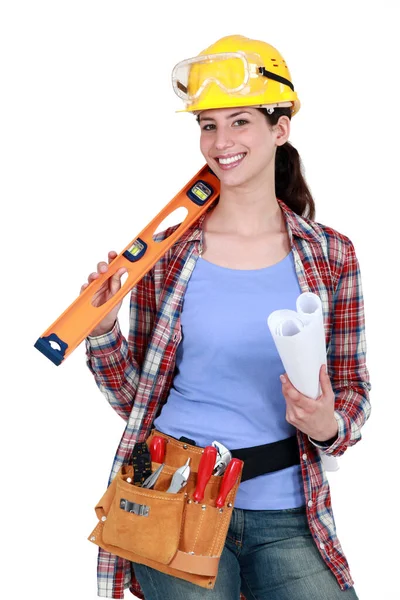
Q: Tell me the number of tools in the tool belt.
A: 7